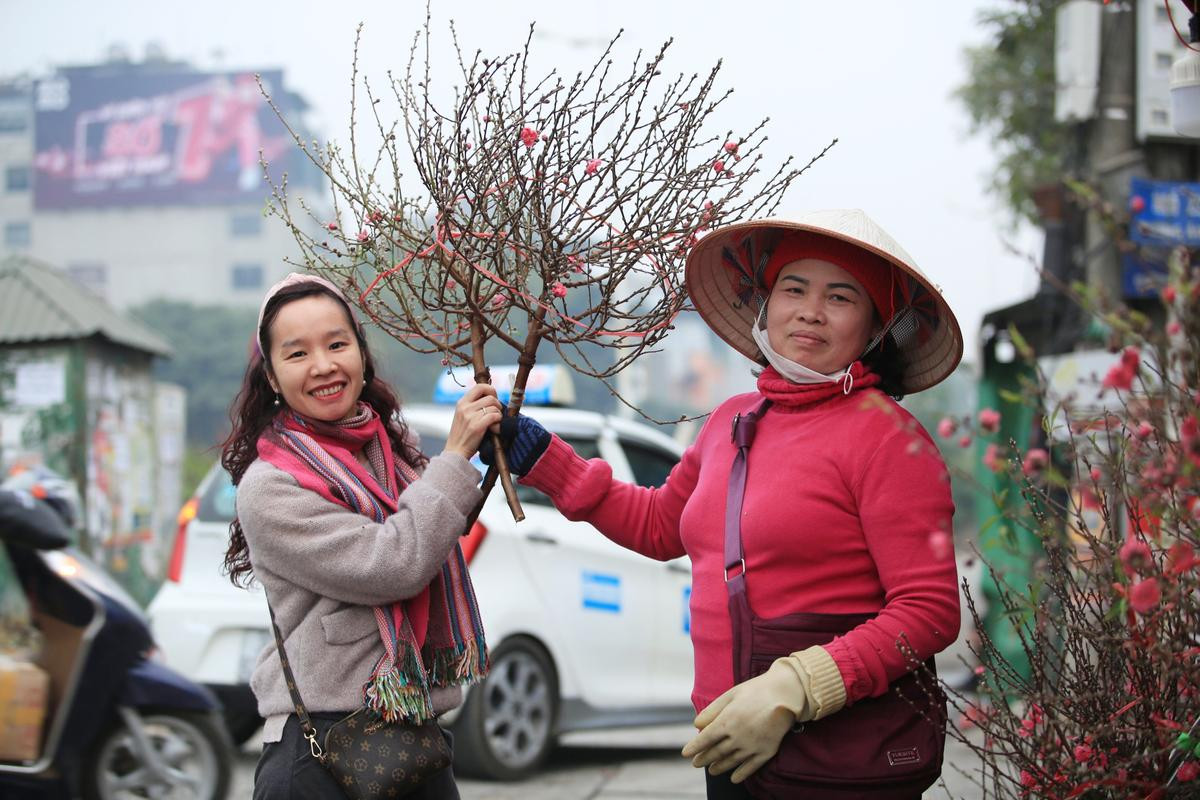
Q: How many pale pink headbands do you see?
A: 1